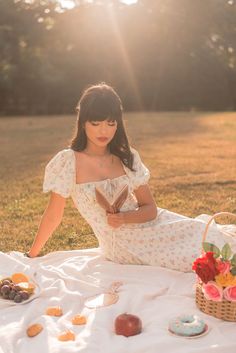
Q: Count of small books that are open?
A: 1